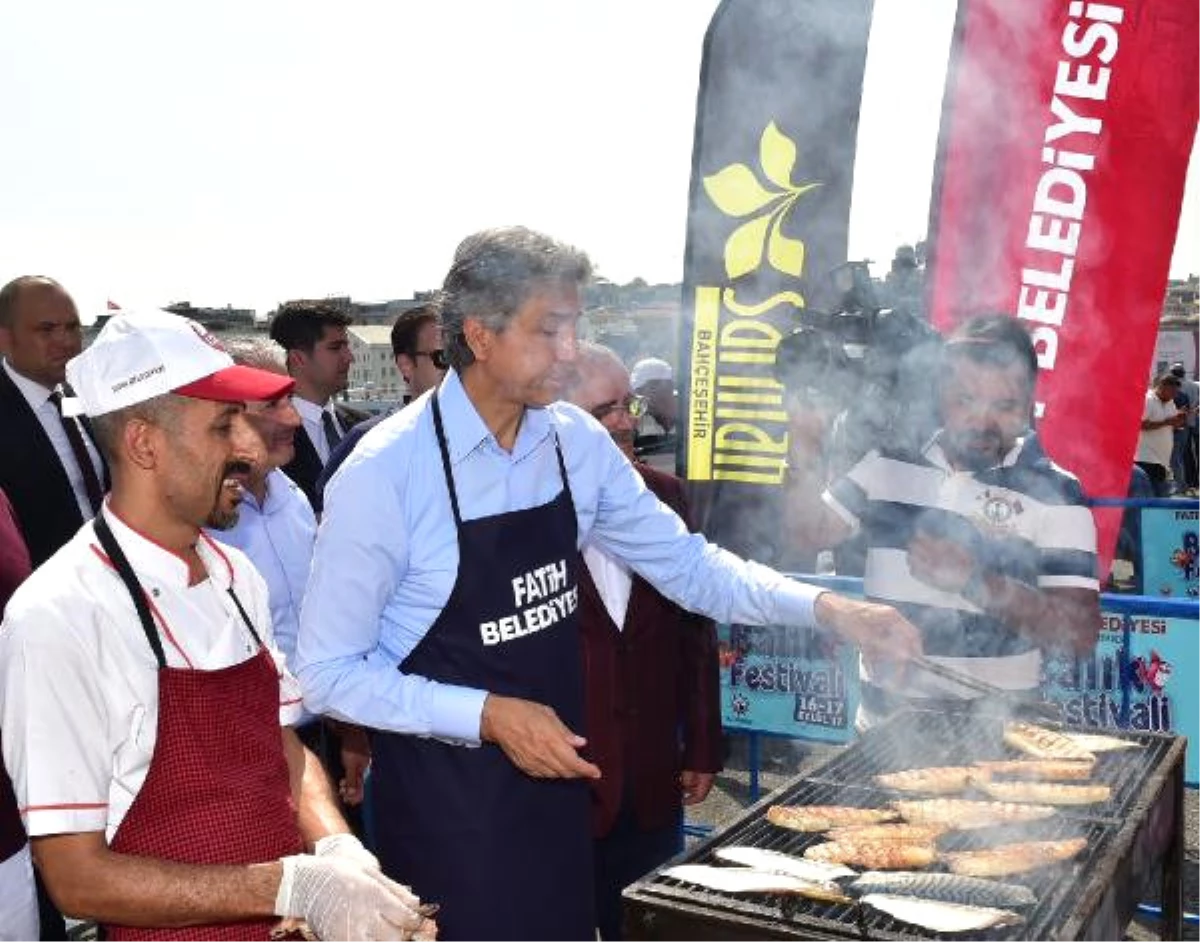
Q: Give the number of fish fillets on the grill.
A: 14